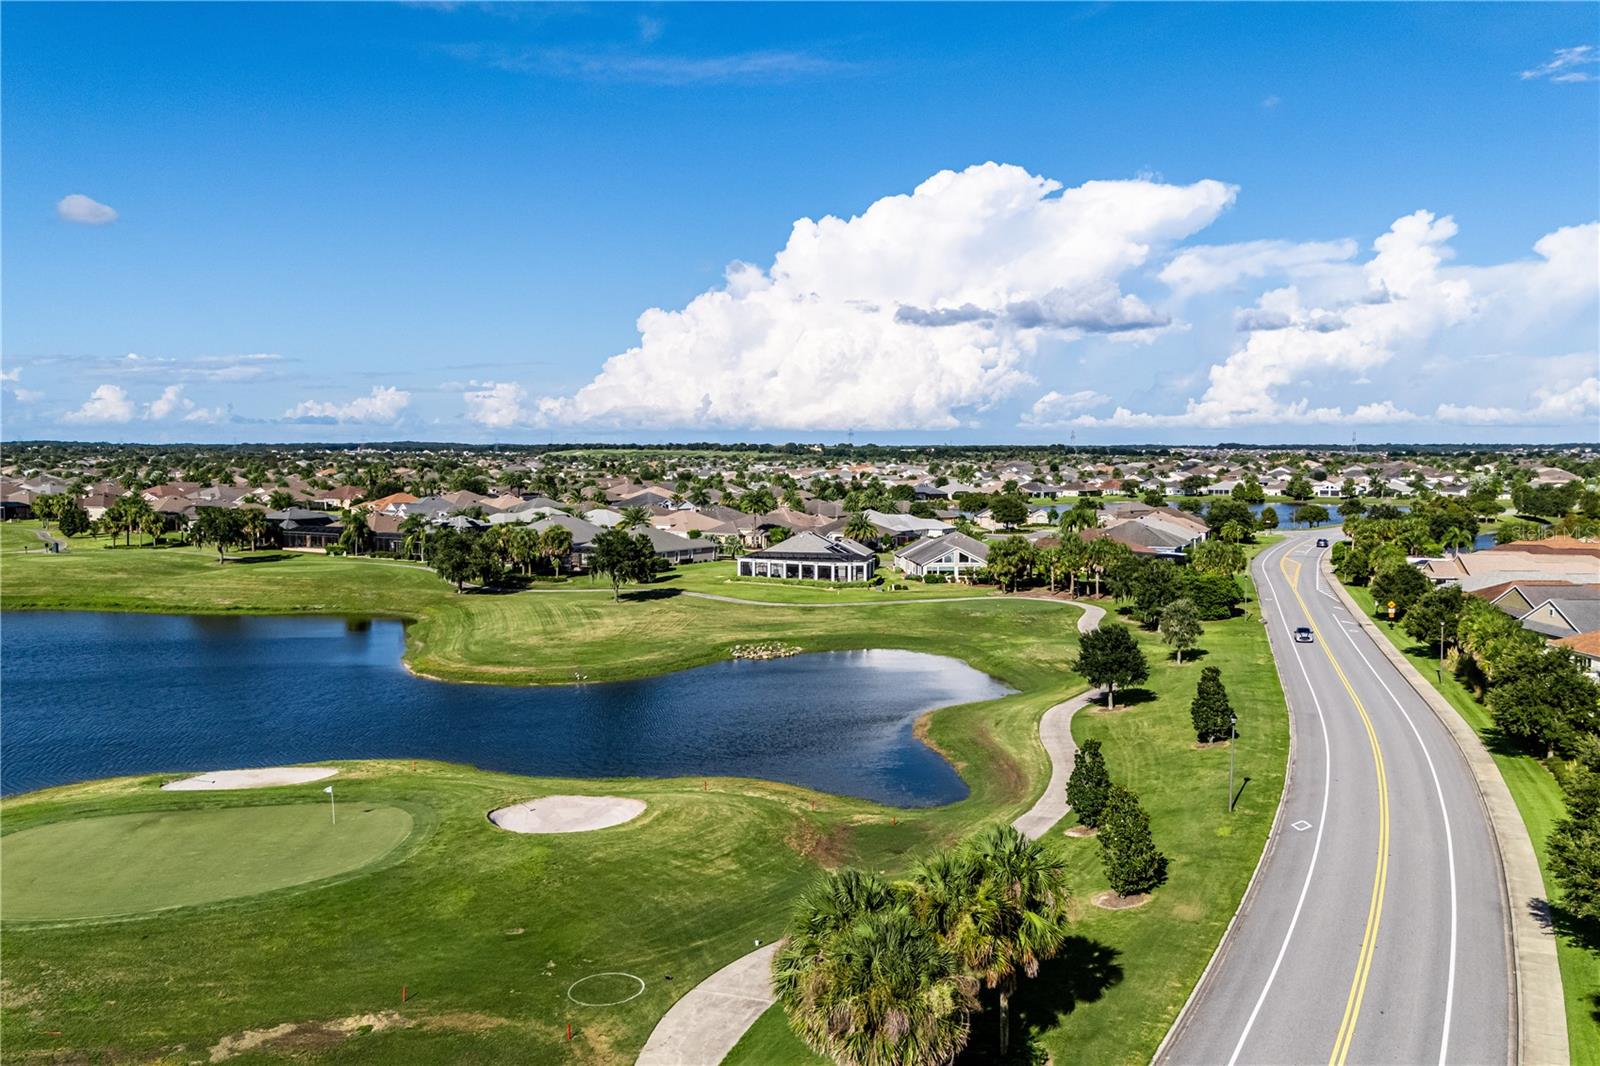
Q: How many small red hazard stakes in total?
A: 6